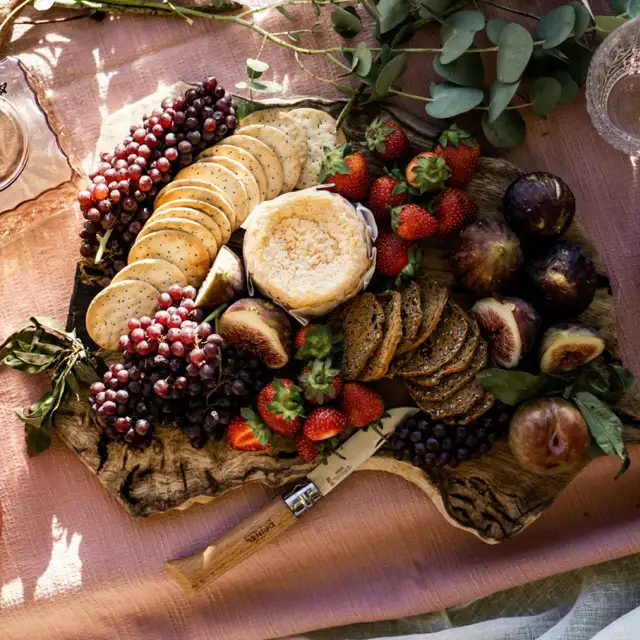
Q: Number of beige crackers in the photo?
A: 15